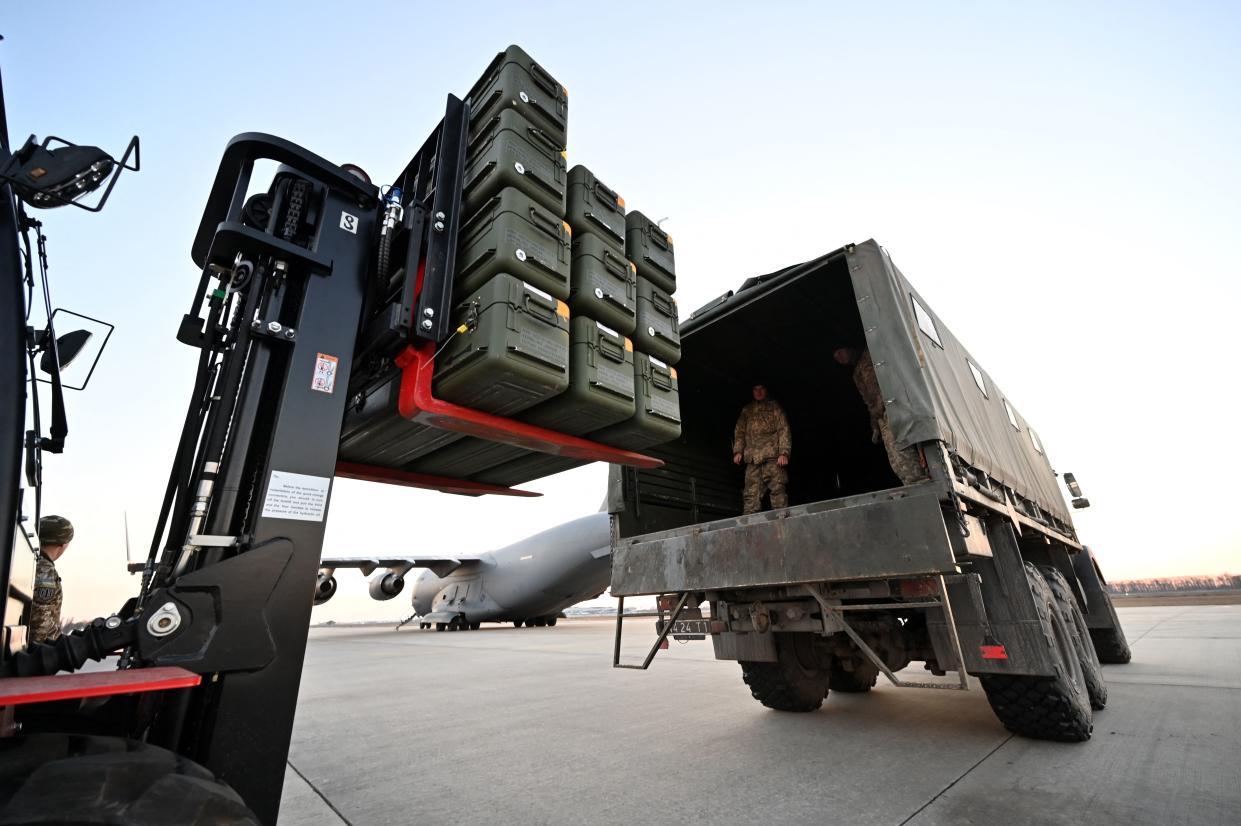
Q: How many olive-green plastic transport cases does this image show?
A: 10